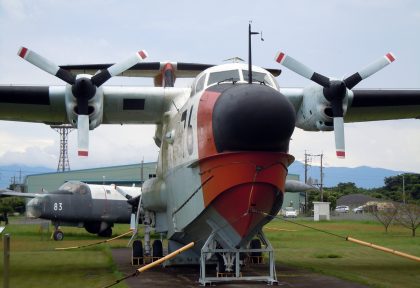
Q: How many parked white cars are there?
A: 3